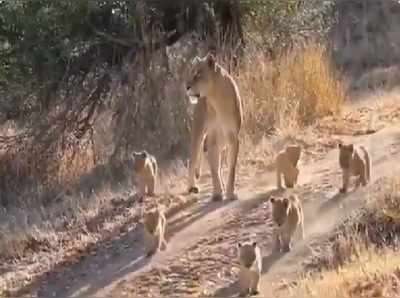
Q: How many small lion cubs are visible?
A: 6